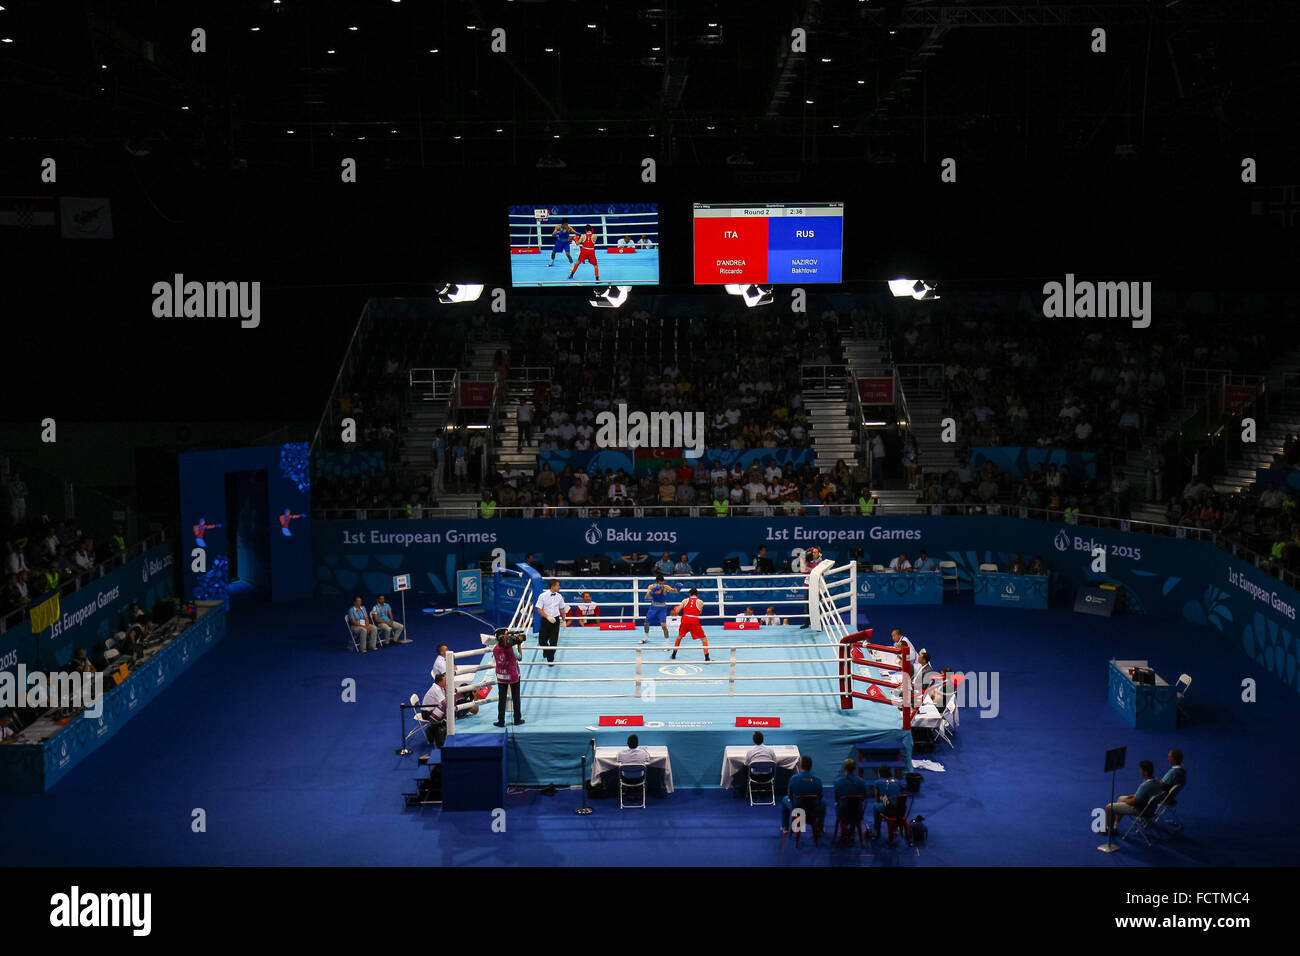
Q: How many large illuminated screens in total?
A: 2